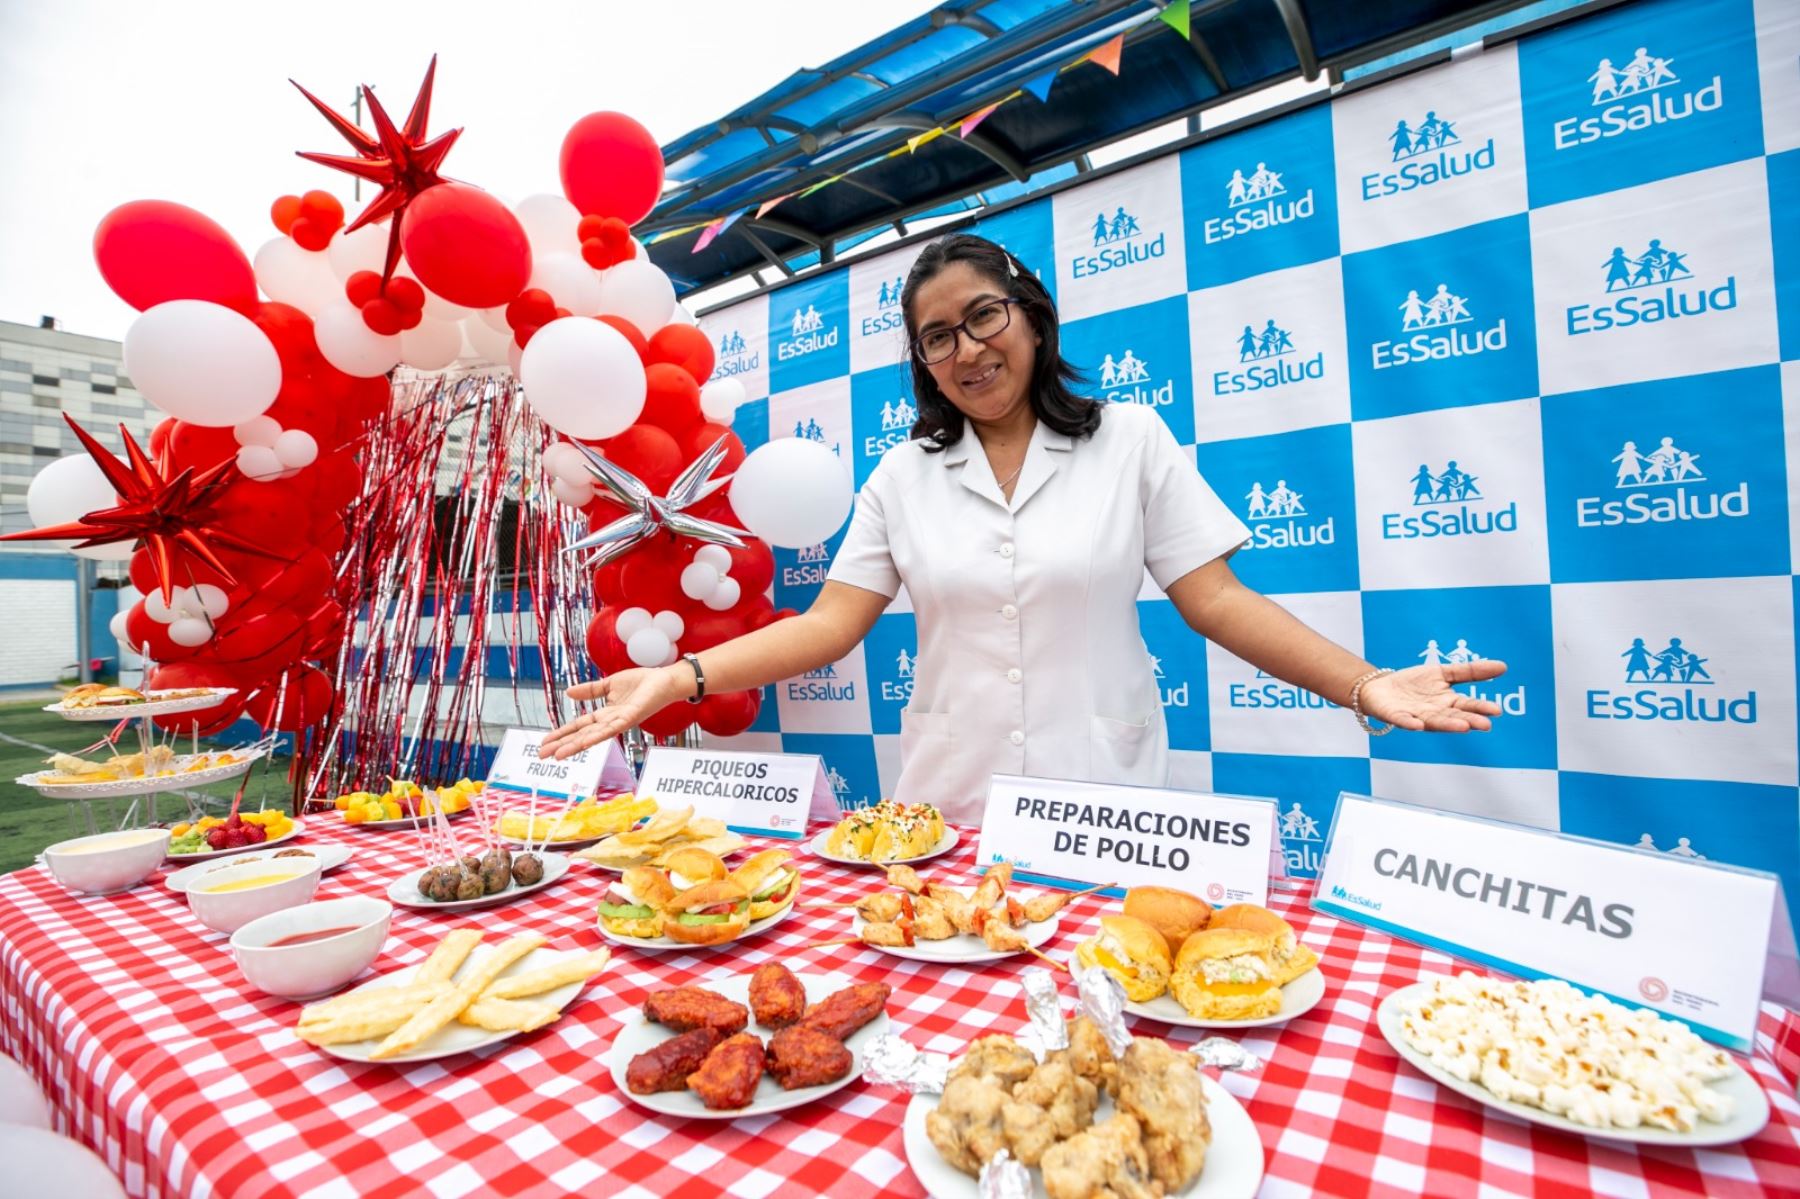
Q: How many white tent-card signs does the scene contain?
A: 4